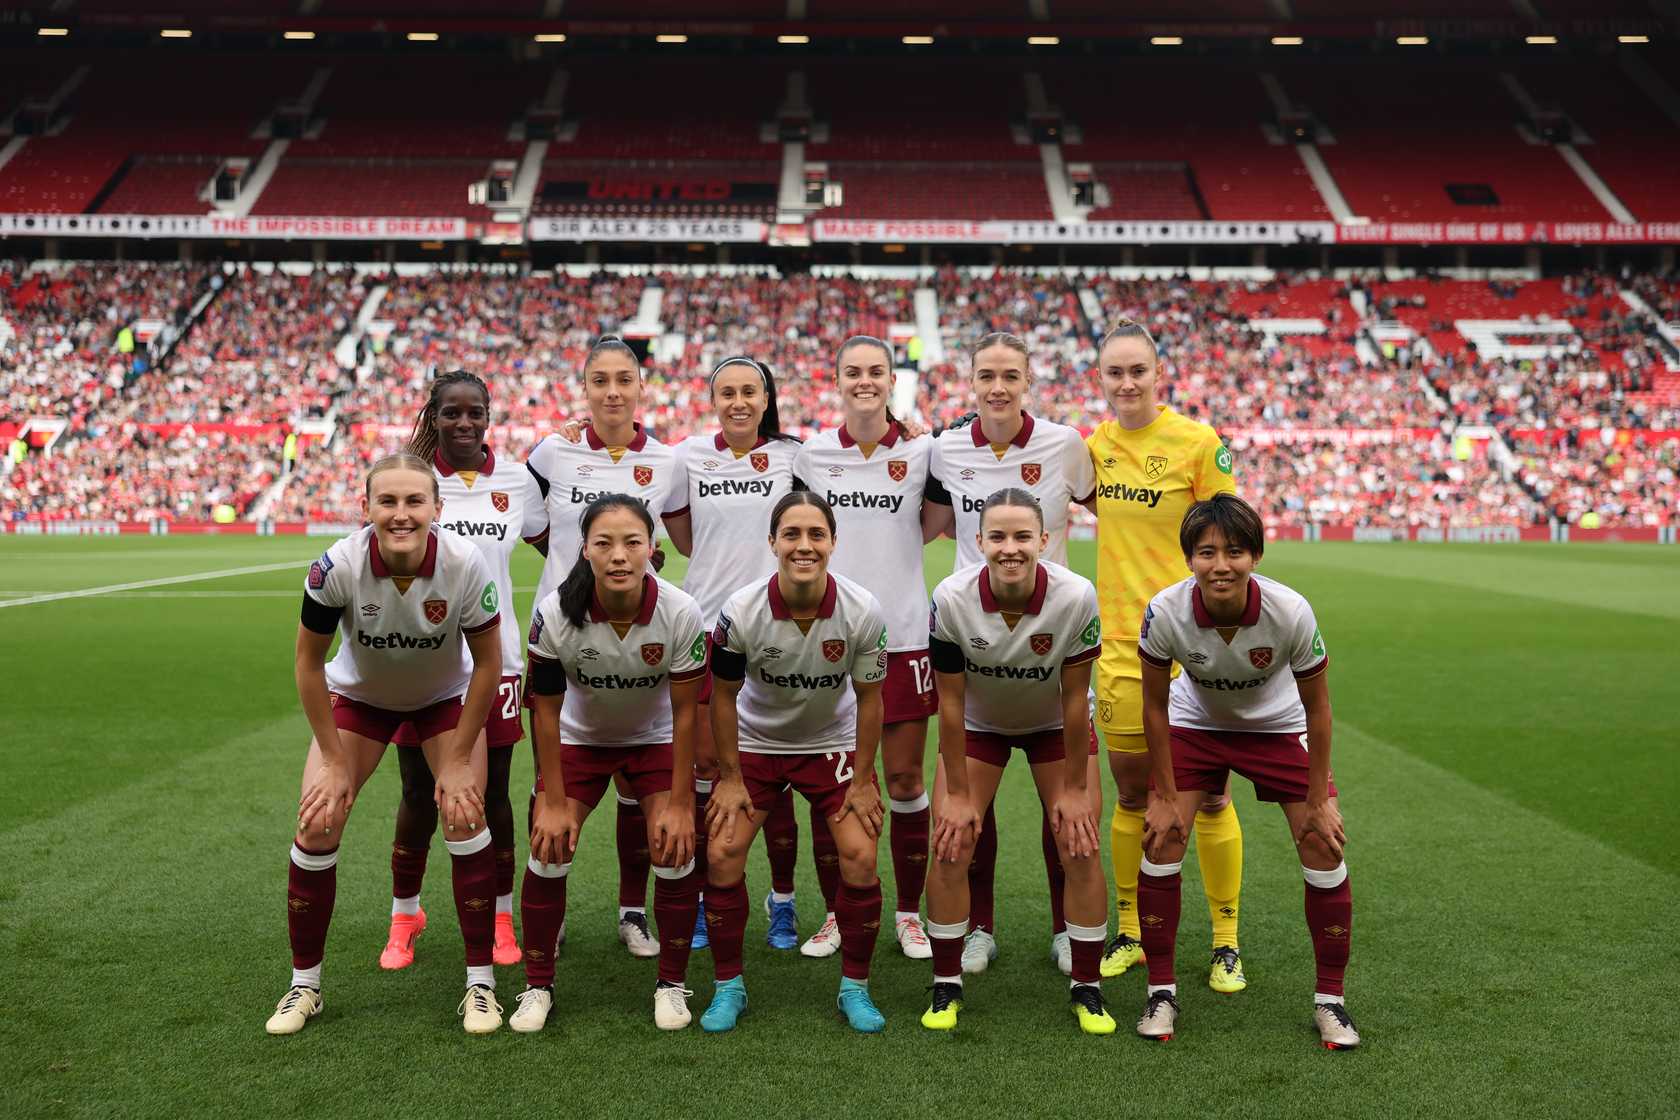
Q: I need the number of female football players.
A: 11